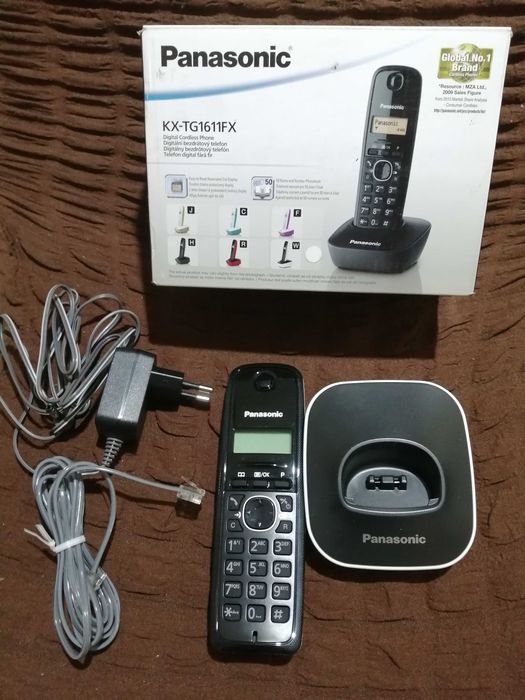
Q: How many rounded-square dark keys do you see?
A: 12